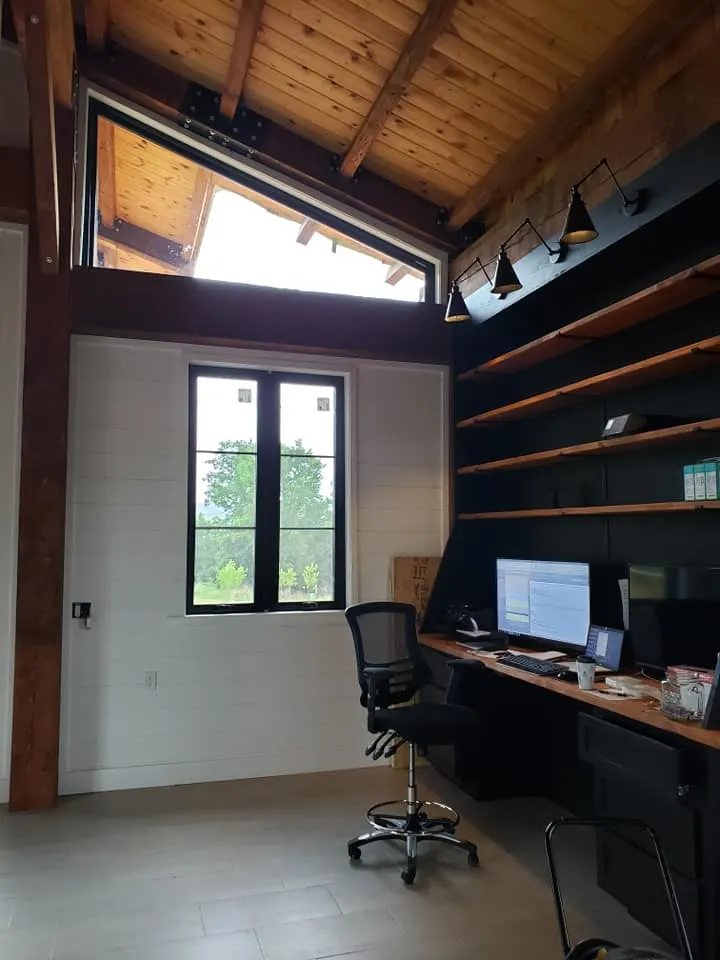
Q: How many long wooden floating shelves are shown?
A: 4